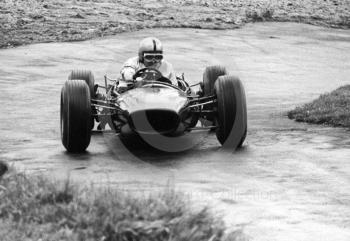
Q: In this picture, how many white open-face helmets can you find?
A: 1